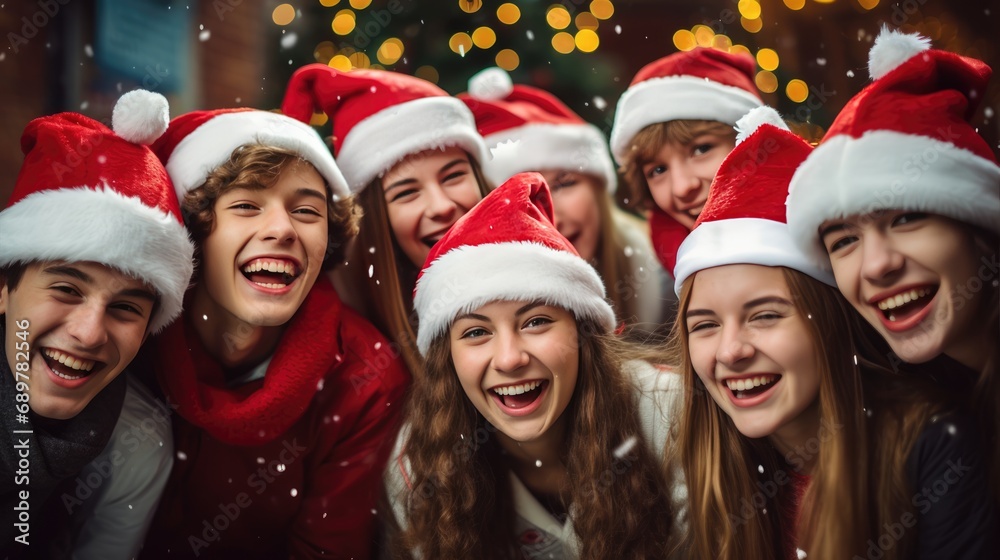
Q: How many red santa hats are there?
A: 8